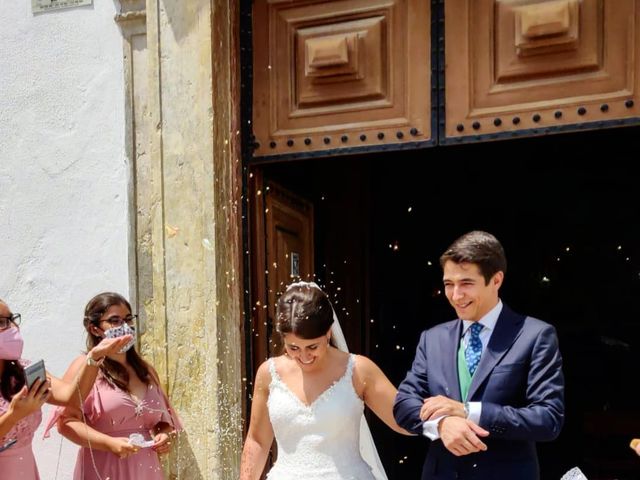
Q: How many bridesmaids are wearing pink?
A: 2